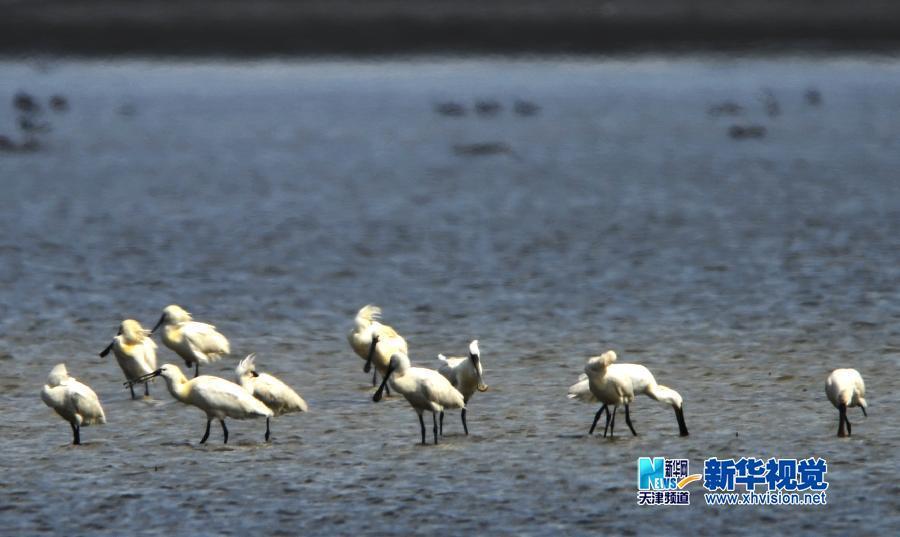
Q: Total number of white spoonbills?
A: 12